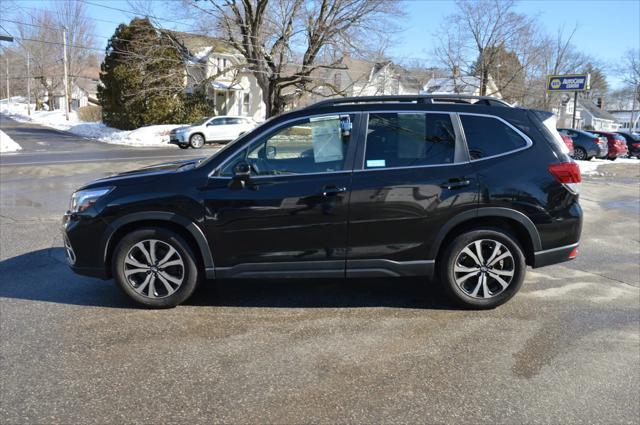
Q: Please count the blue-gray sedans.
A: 1